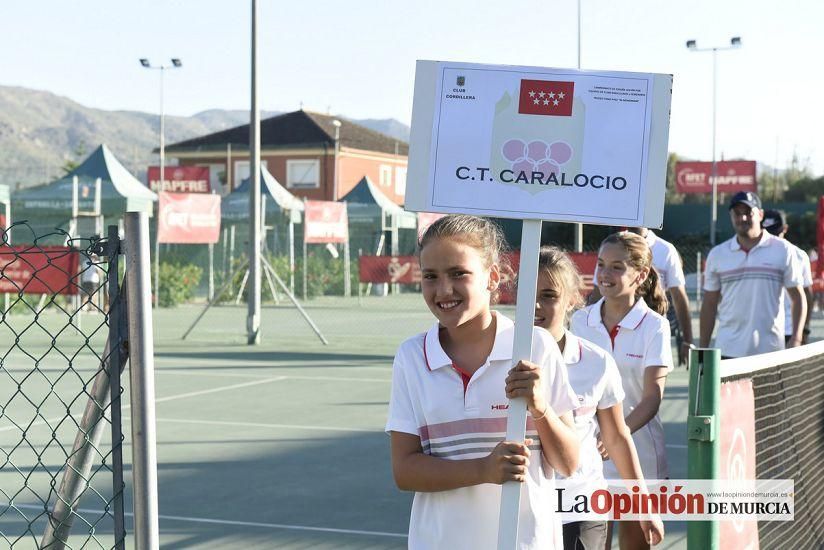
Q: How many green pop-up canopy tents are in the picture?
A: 3